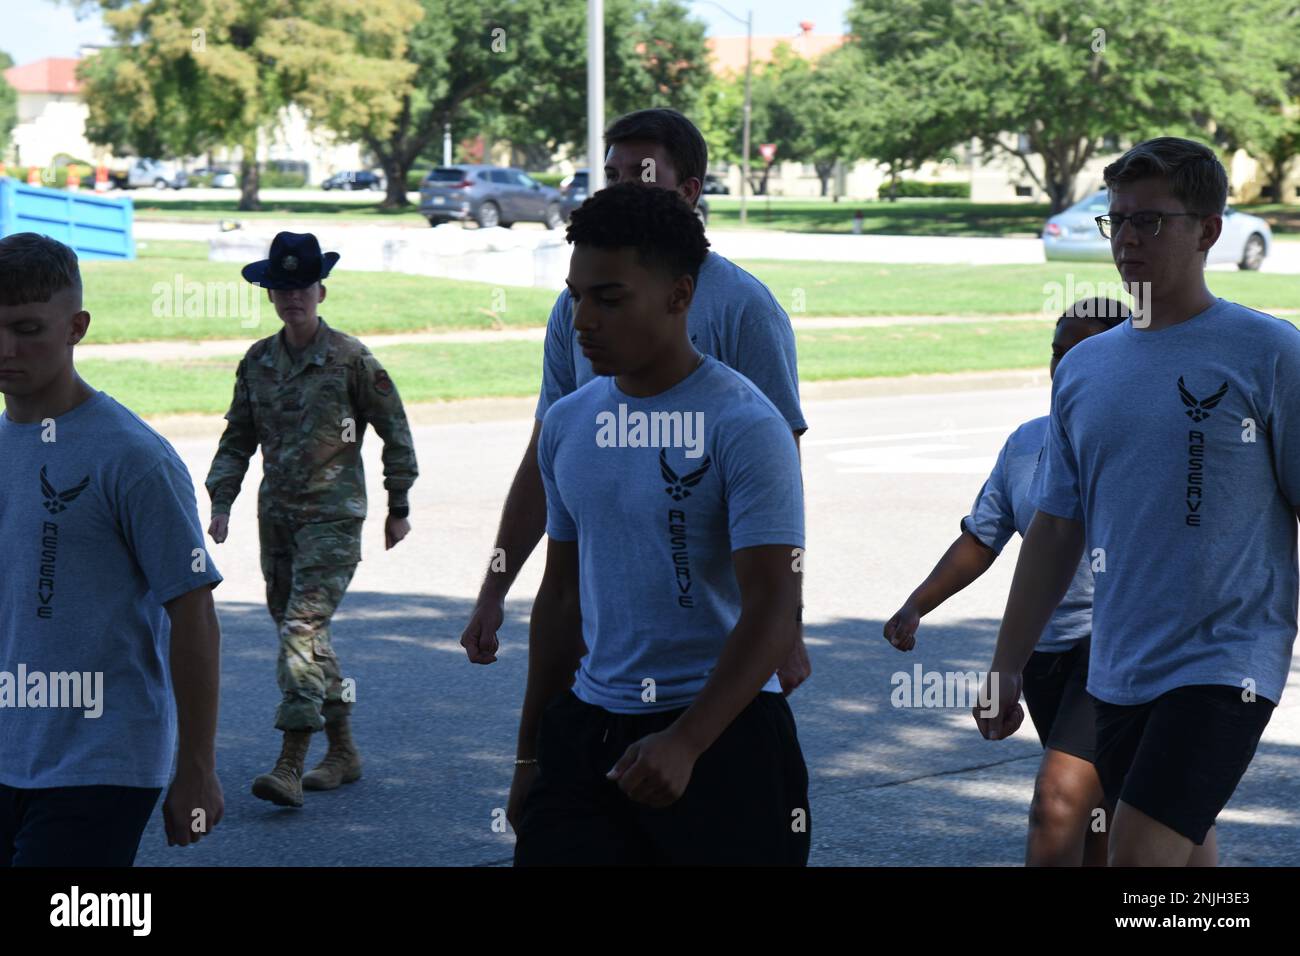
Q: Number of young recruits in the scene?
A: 5